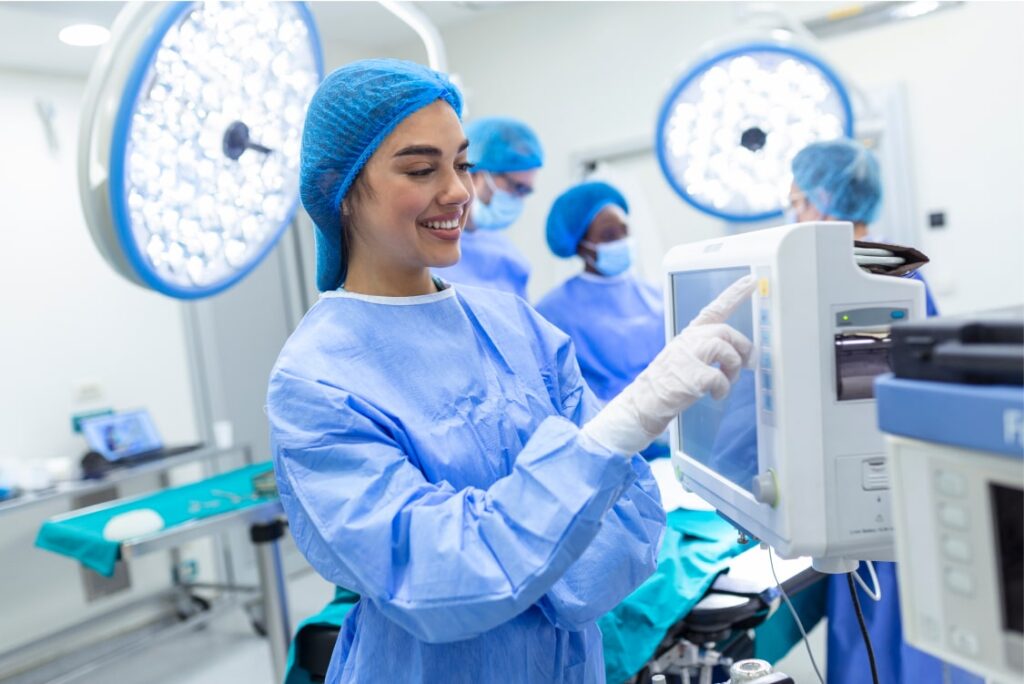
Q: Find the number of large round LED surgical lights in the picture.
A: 2